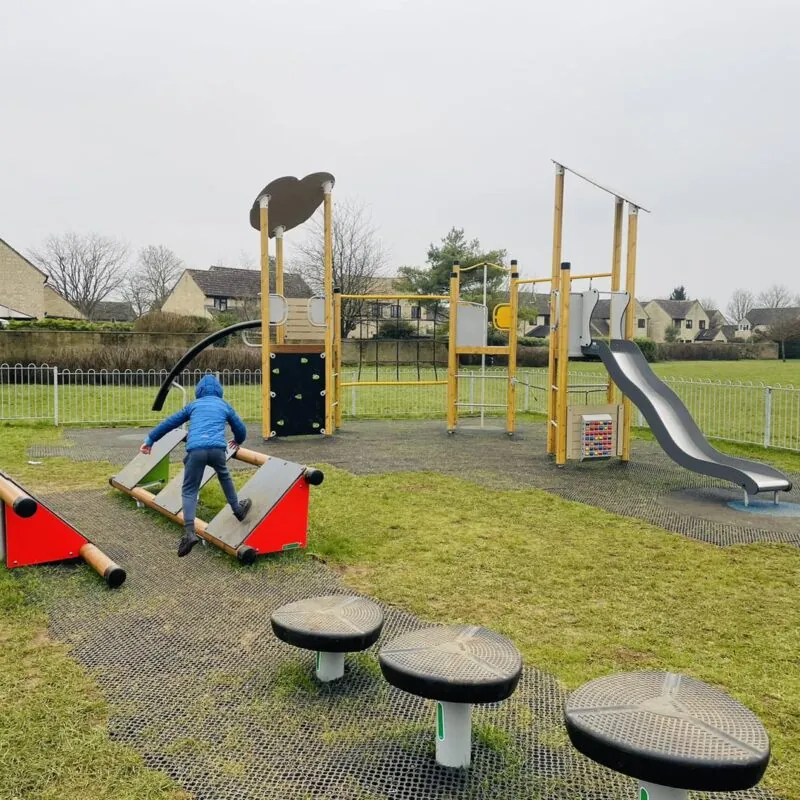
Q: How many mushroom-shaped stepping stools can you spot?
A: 3